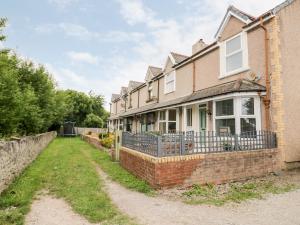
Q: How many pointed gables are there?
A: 6